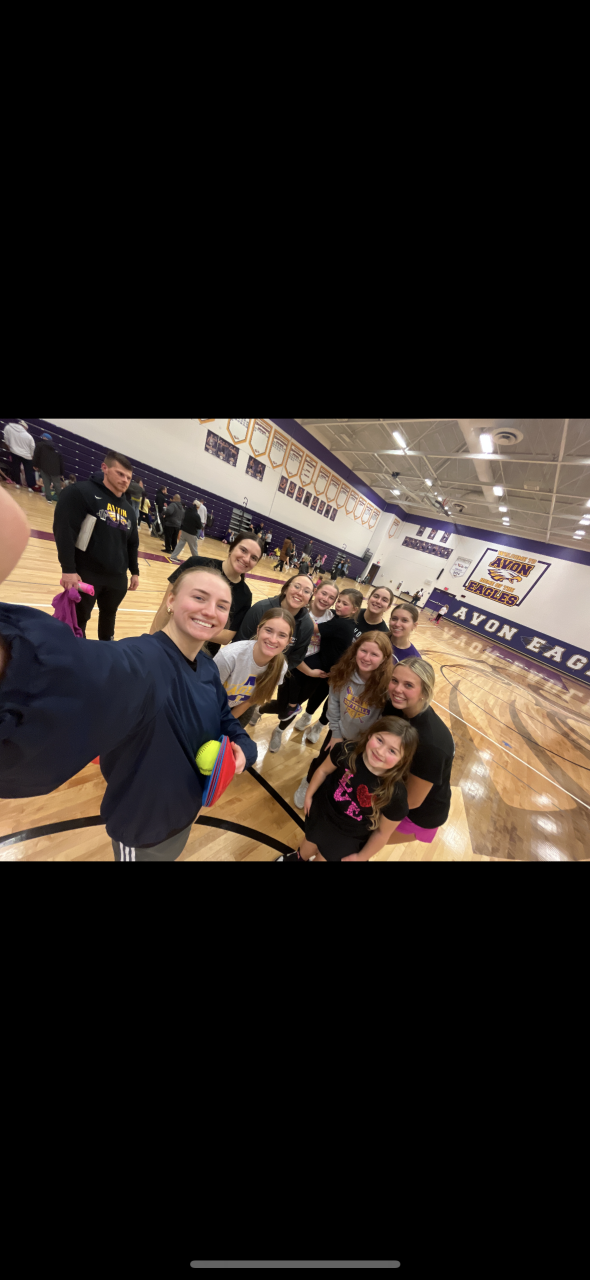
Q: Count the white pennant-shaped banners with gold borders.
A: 14